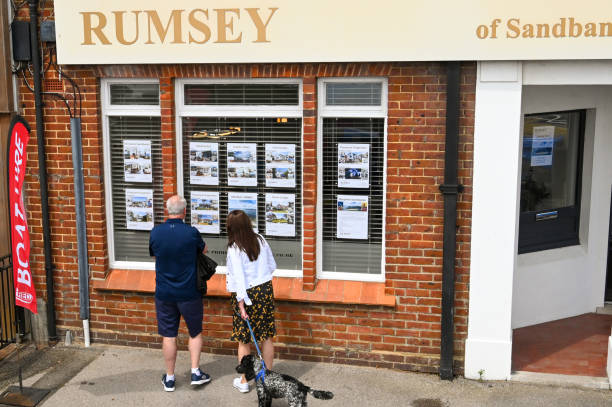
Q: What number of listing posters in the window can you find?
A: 10